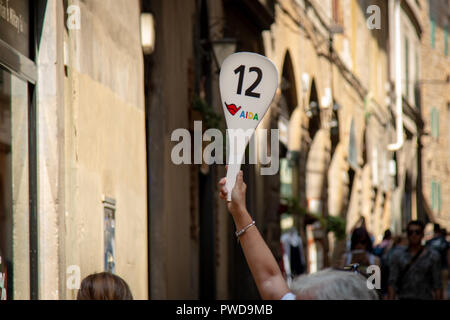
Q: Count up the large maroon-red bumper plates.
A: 0